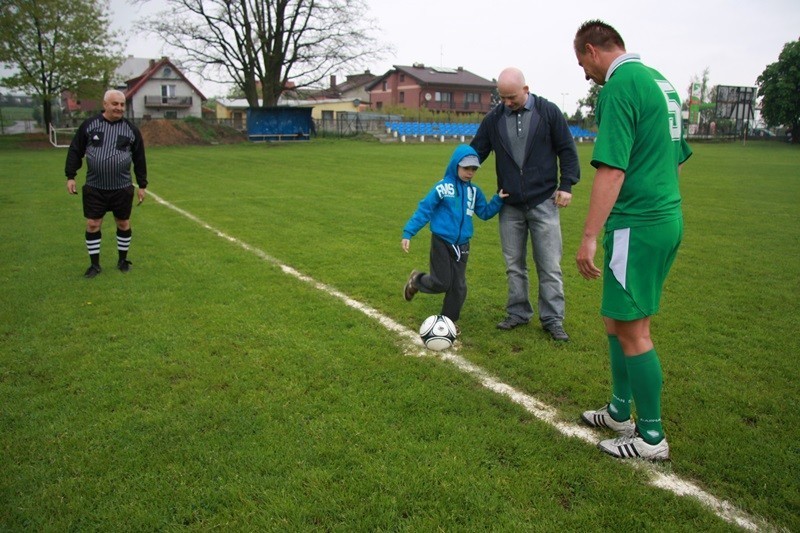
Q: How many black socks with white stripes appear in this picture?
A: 2